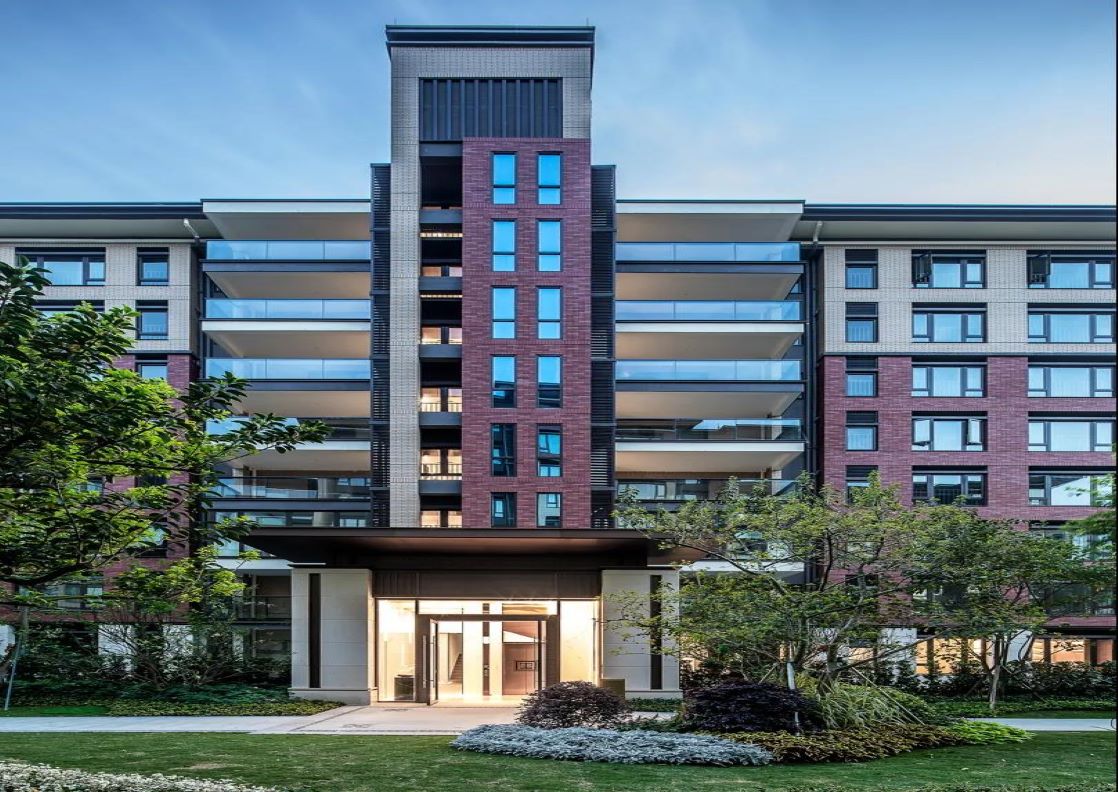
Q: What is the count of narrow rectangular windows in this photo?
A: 12